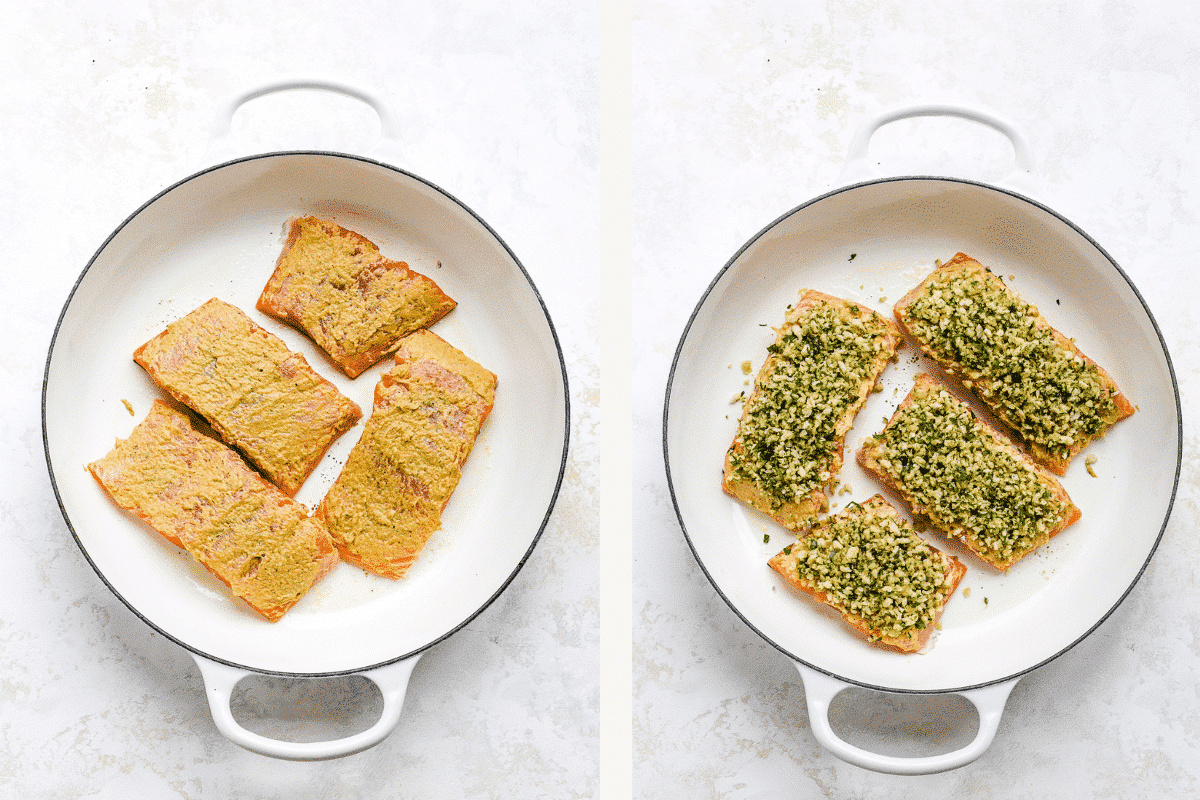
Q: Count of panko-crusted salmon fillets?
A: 4